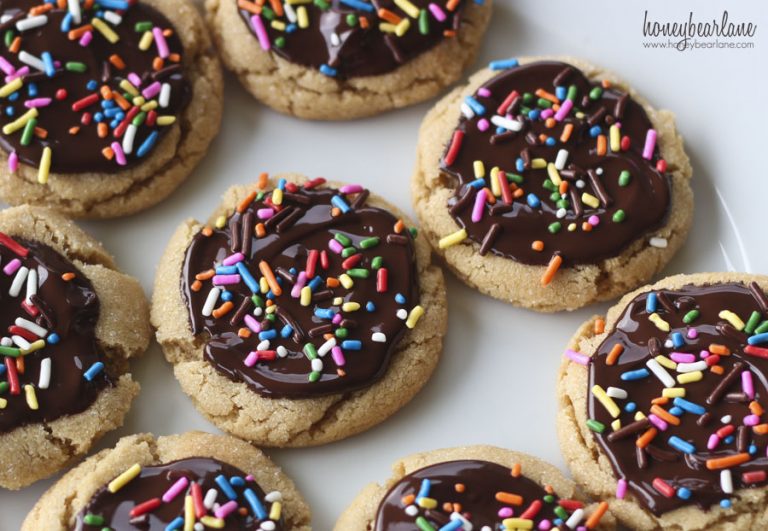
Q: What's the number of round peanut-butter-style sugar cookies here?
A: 8